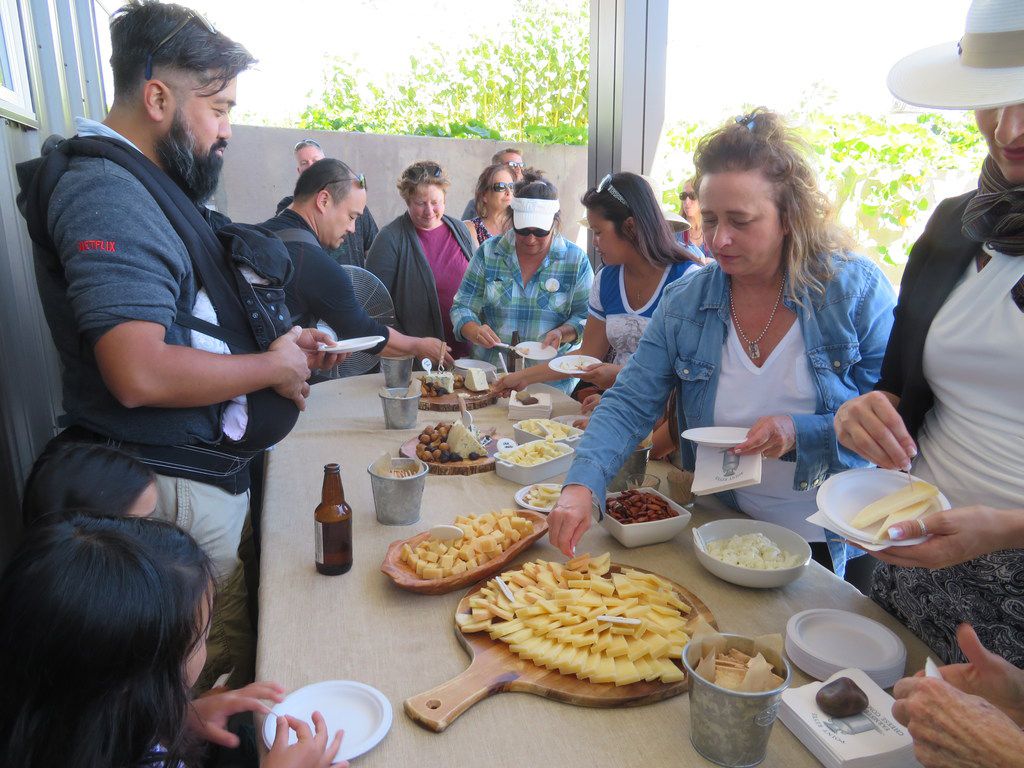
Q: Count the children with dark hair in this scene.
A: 2